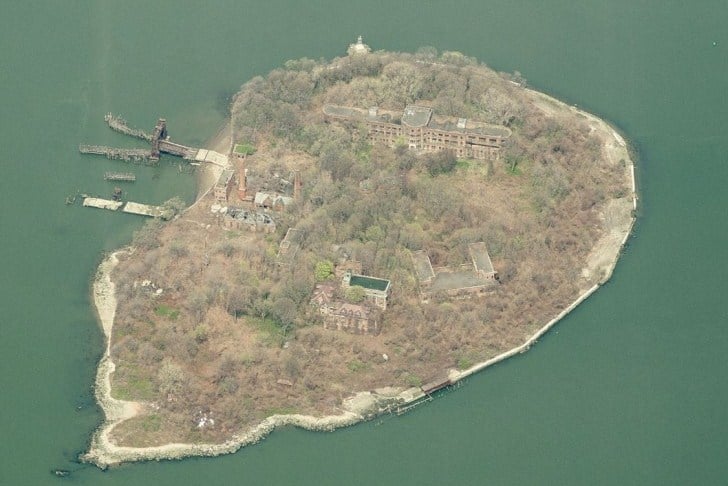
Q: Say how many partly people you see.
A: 0